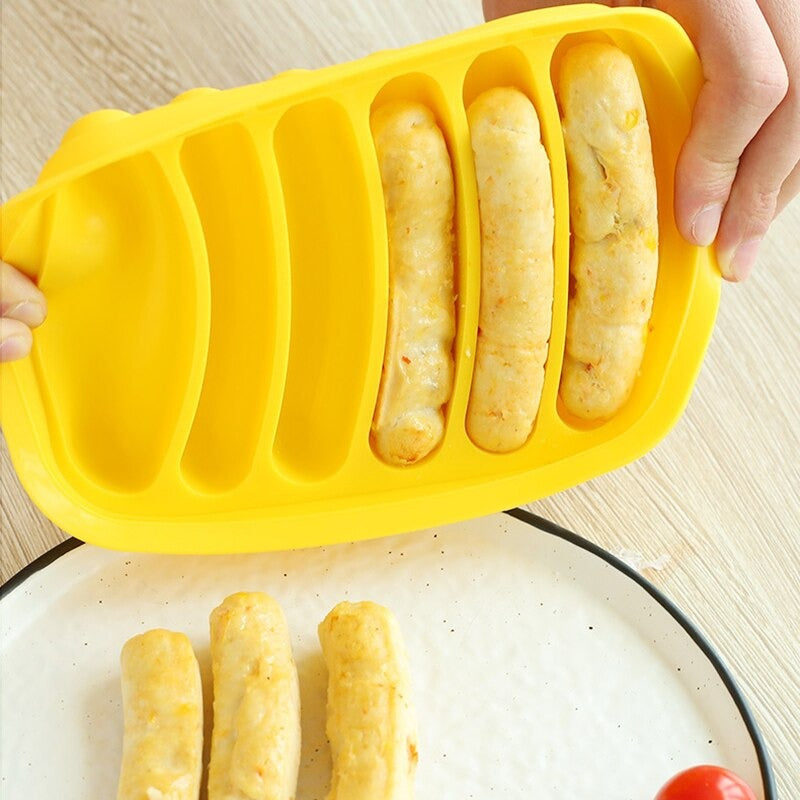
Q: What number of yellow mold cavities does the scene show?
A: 6